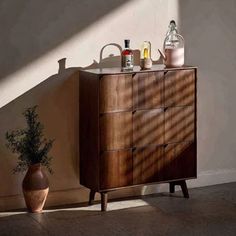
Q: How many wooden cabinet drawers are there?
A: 9